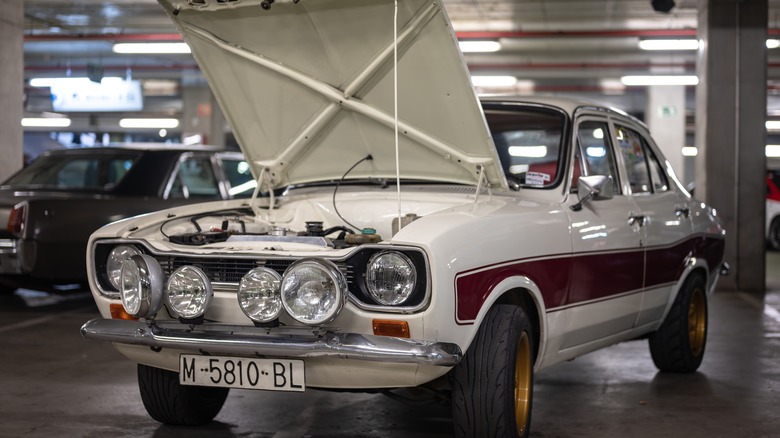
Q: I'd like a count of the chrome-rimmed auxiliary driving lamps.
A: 4